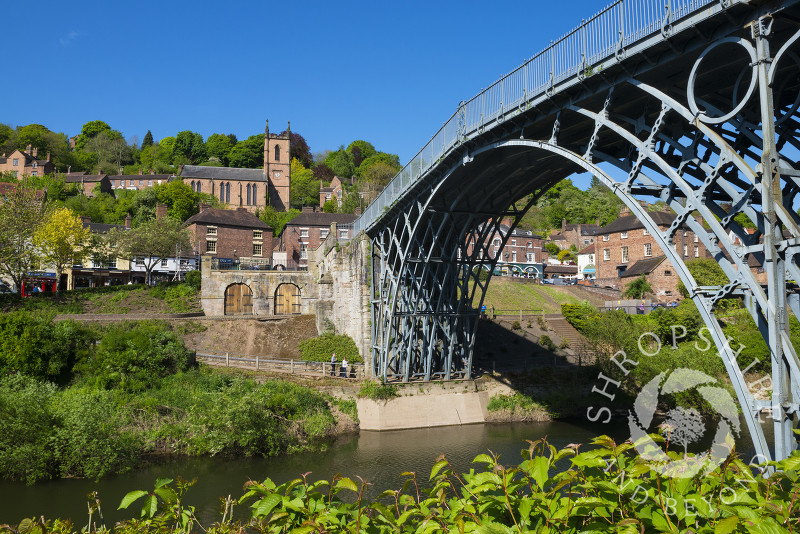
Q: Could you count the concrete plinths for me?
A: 1